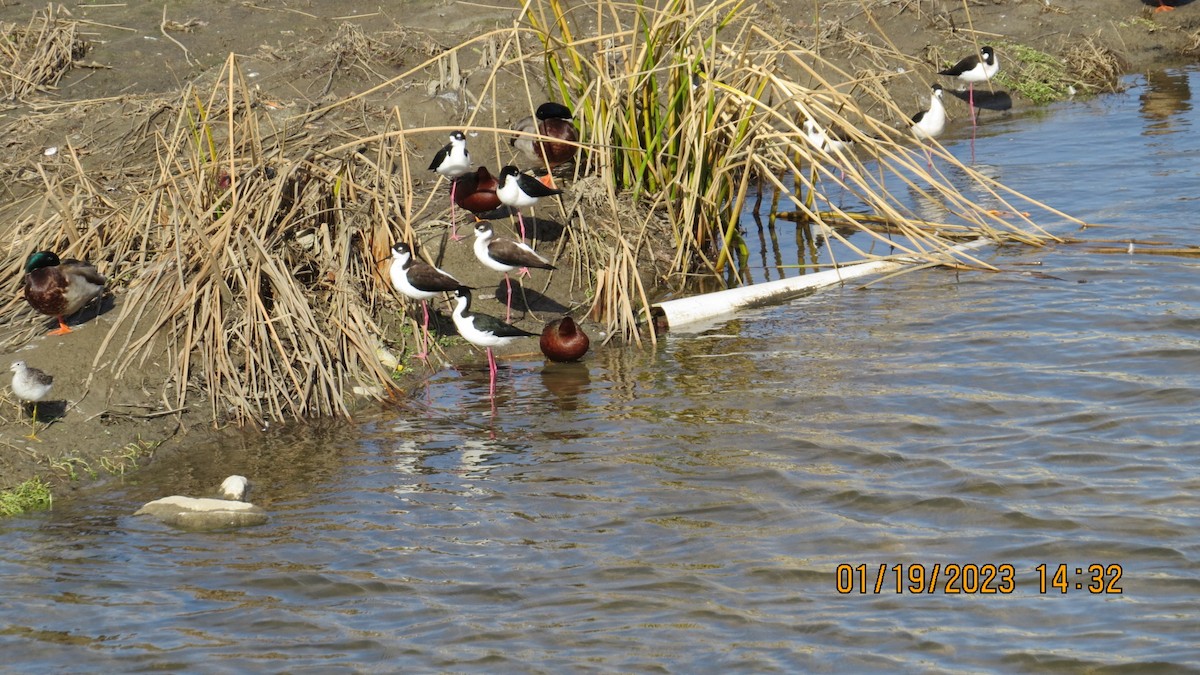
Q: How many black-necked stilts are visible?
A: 8